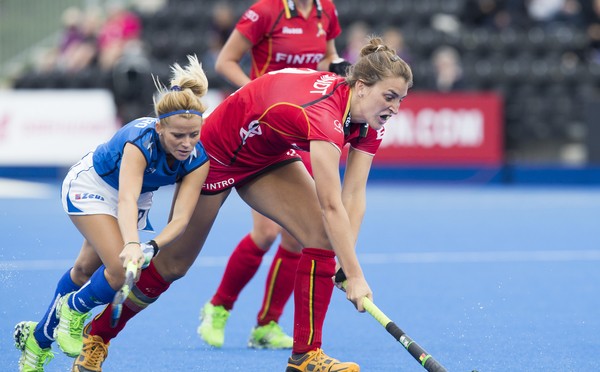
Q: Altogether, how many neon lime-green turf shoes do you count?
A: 4